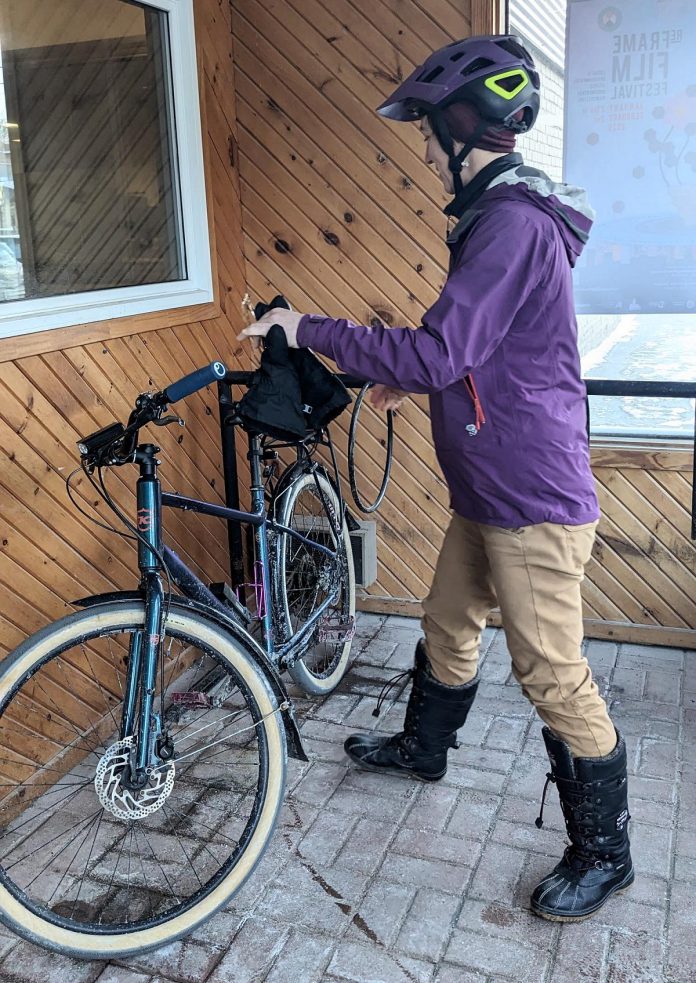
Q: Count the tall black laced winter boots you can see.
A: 2